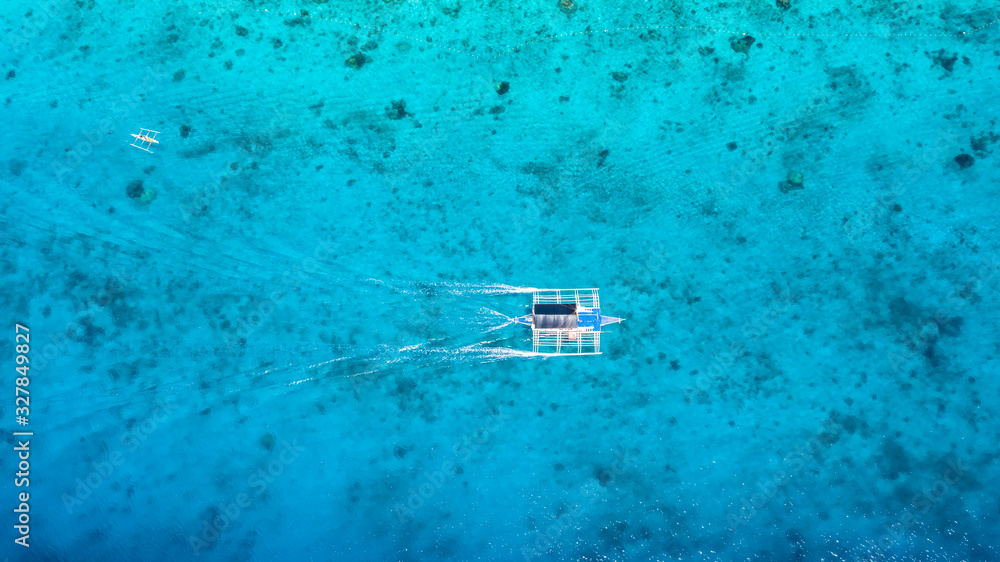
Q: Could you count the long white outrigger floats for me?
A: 4